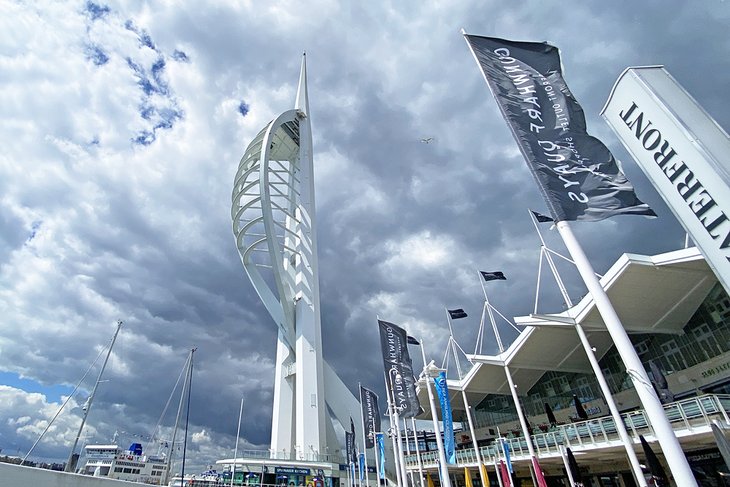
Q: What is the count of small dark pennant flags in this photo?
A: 4